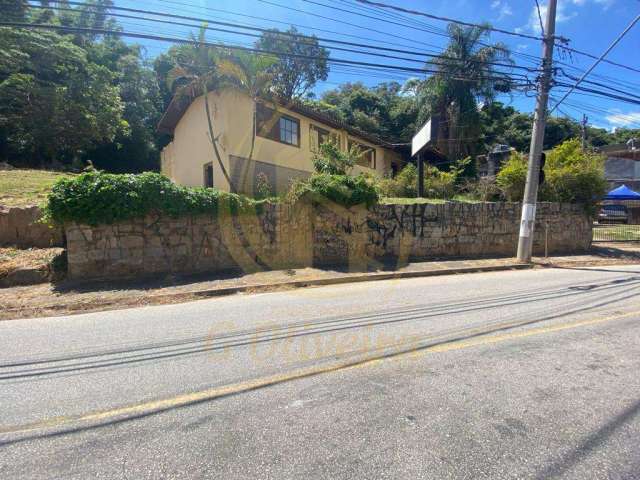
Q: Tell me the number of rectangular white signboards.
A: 1